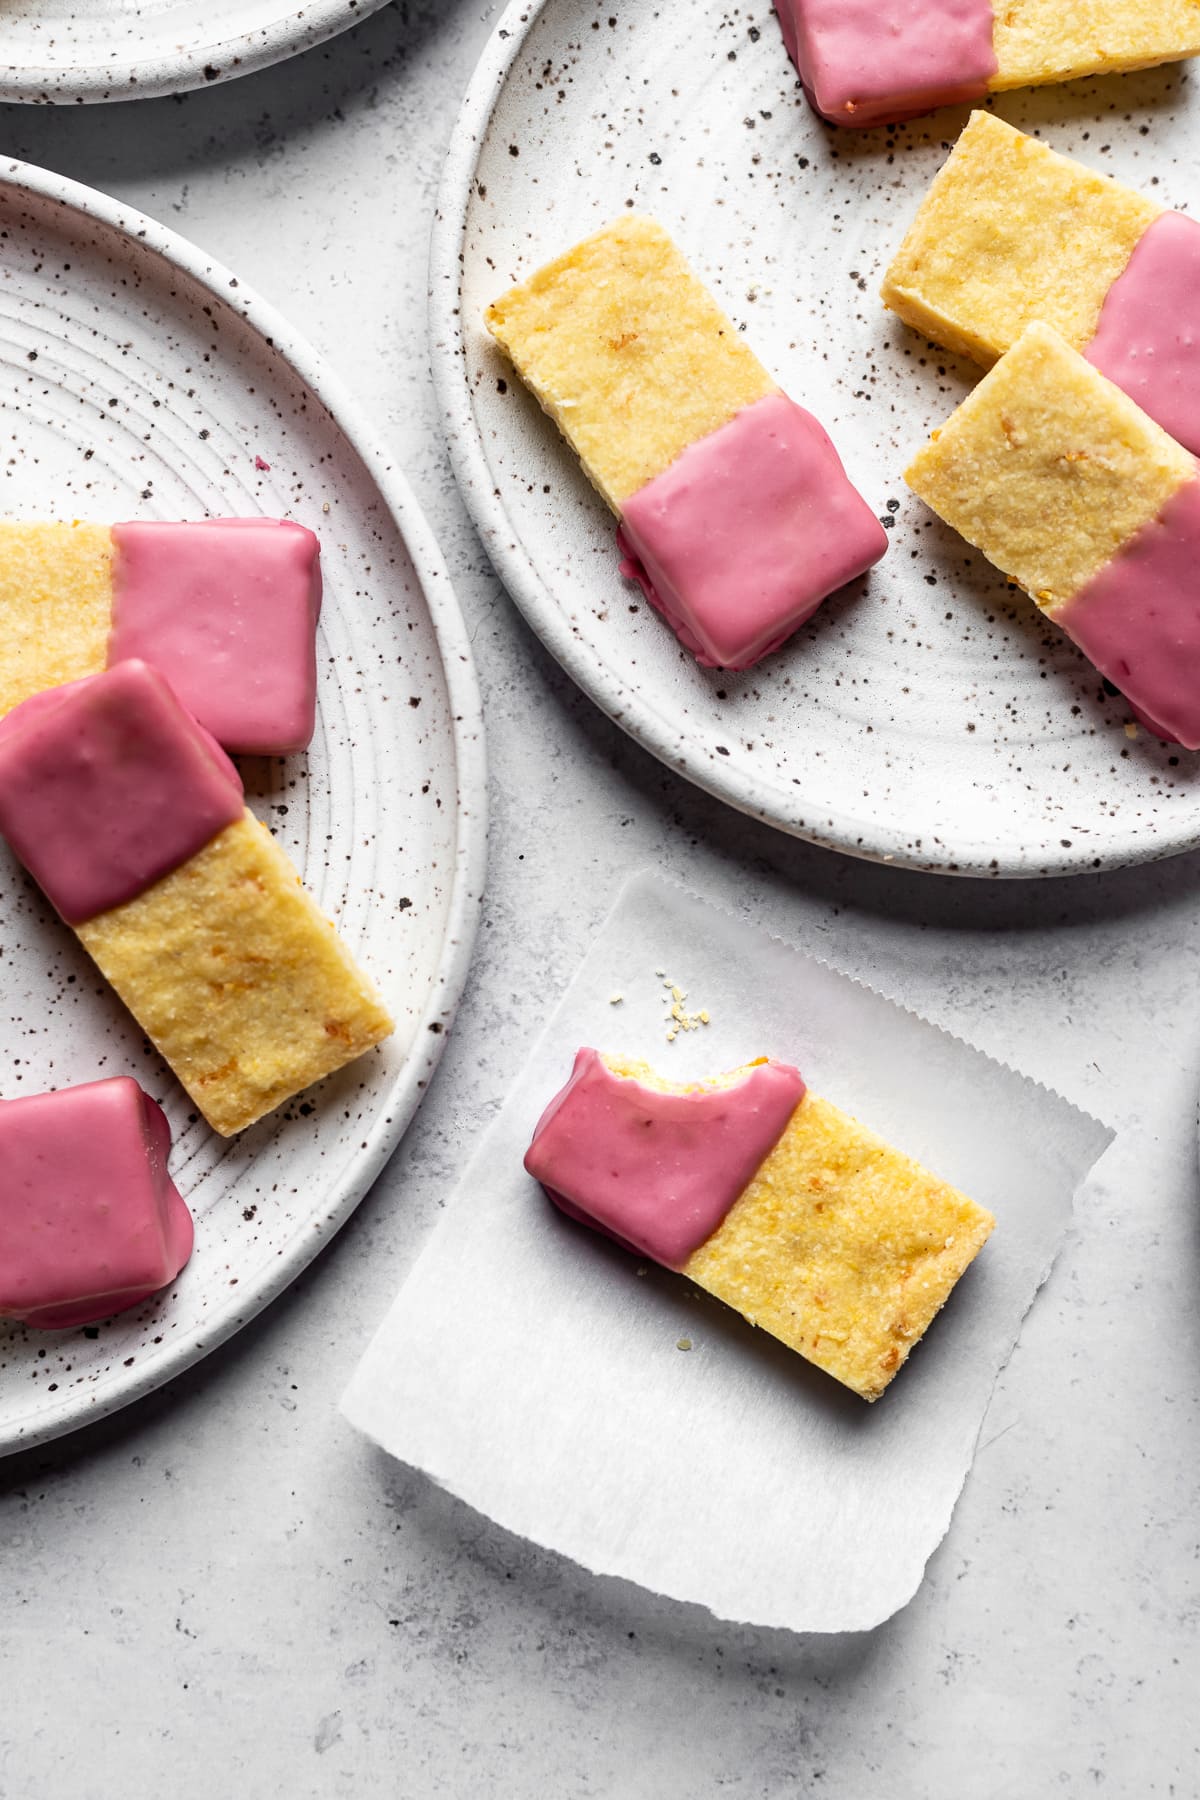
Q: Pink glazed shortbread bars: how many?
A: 8